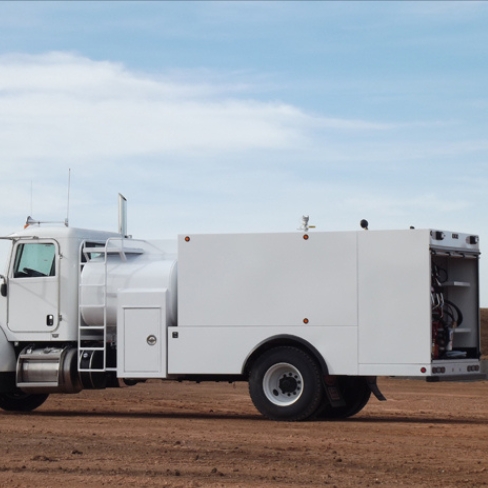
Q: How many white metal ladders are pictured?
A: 1